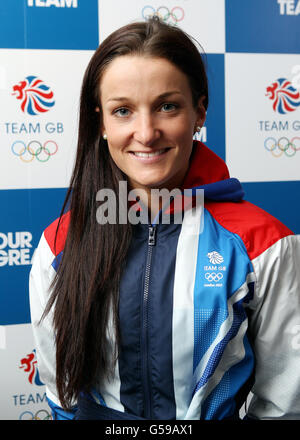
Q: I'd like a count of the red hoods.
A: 1